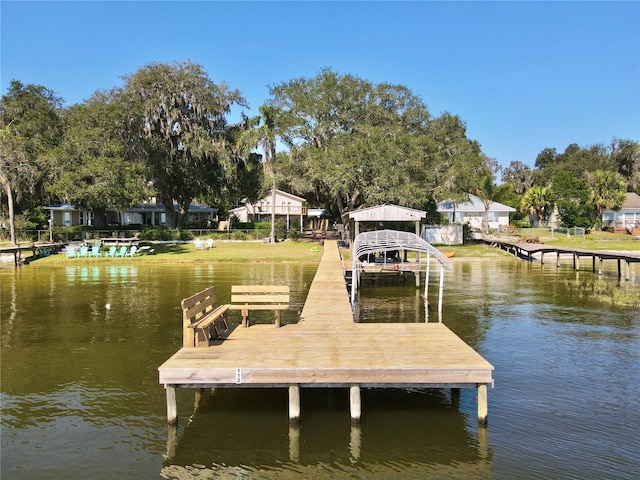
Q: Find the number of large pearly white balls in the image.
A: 0